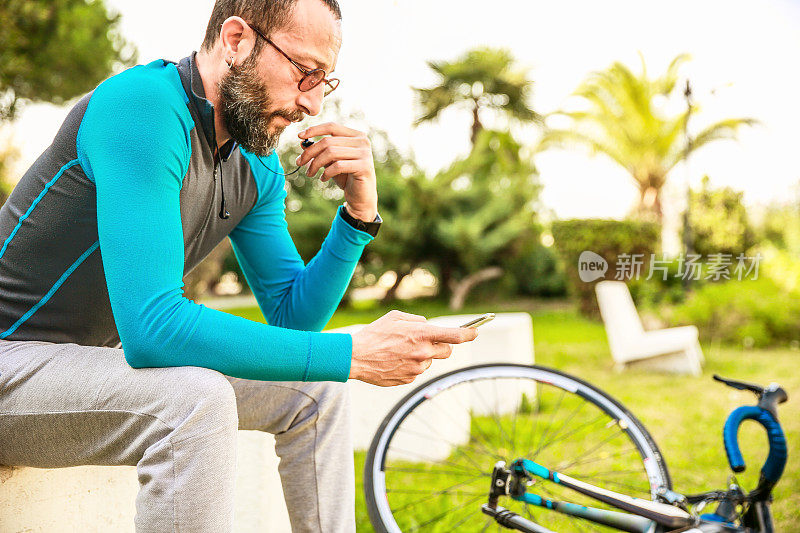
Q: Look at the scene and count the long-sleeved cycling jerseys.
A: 1